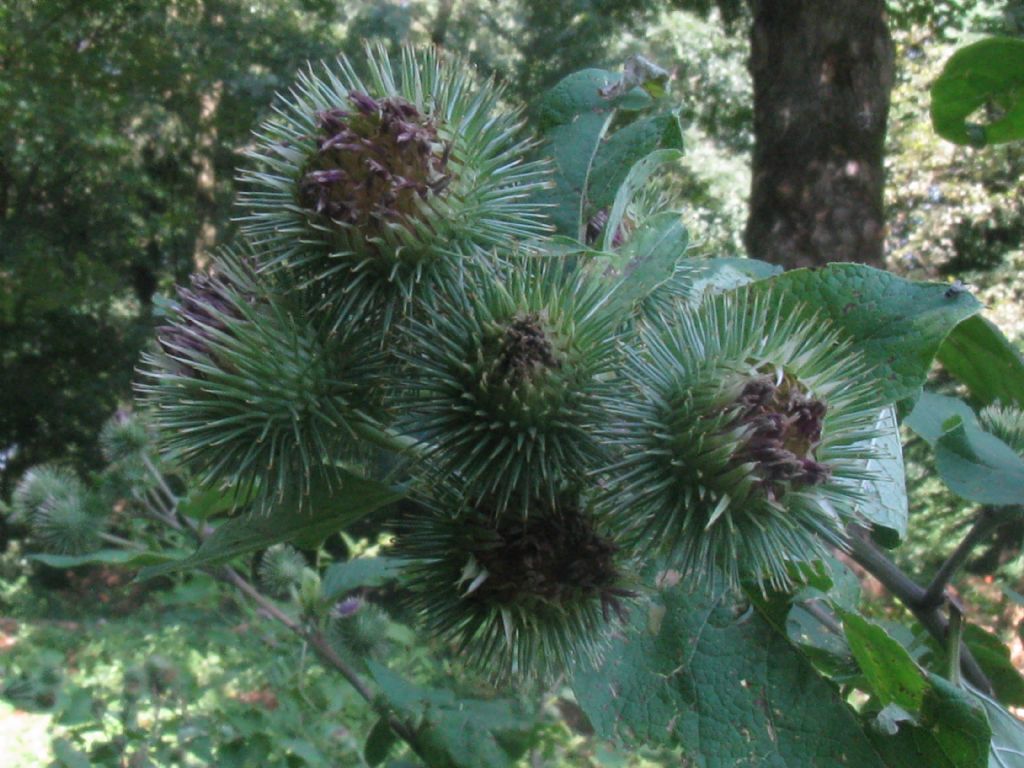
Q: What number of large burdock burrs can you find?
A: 5